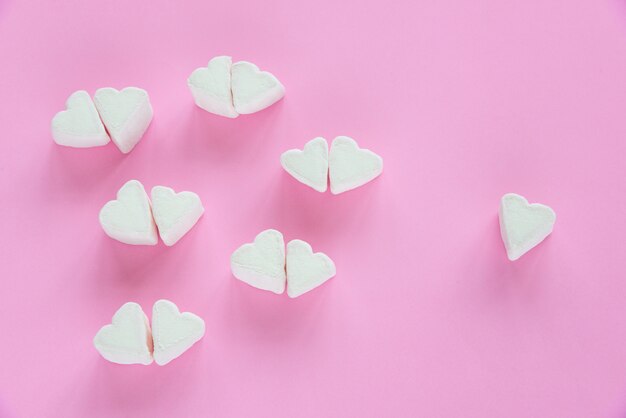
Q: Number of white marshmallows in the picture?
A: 13